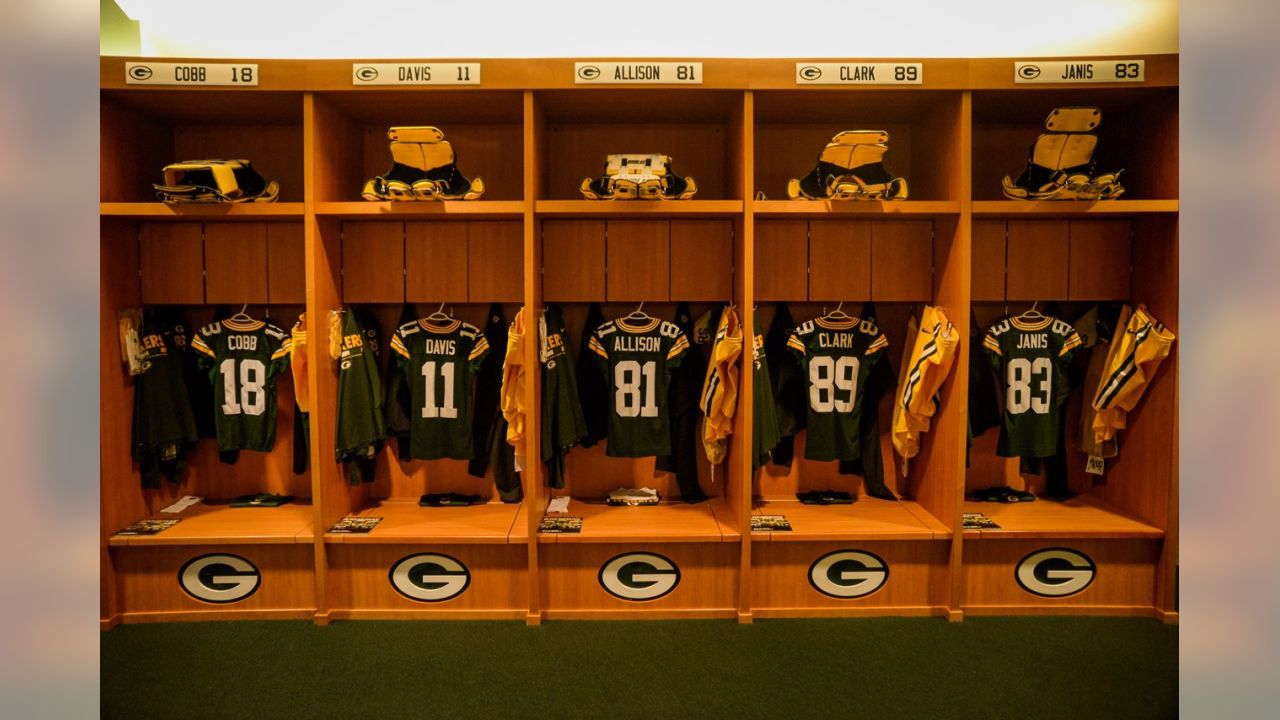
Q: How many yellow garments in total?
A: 5